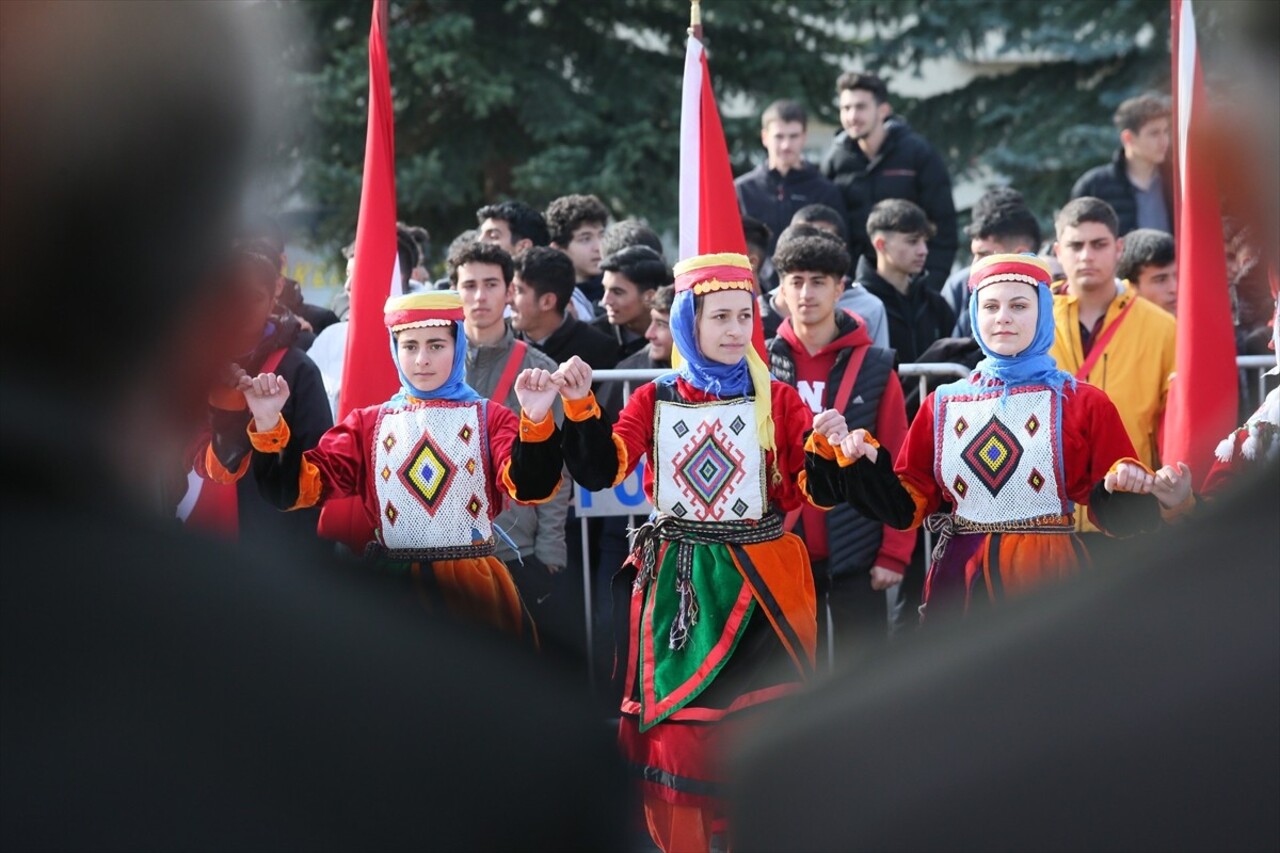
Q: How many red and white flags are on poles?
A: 3